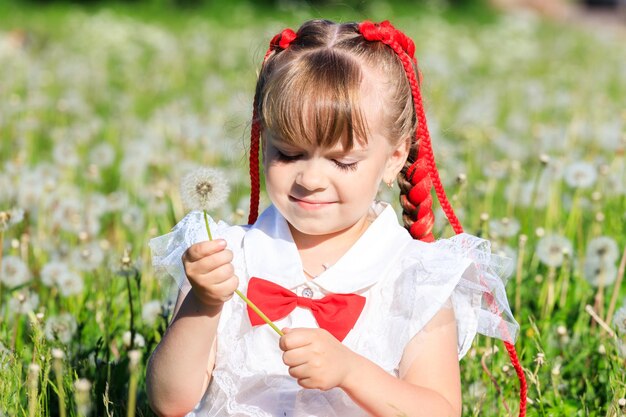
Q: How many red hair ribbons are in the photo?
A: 2